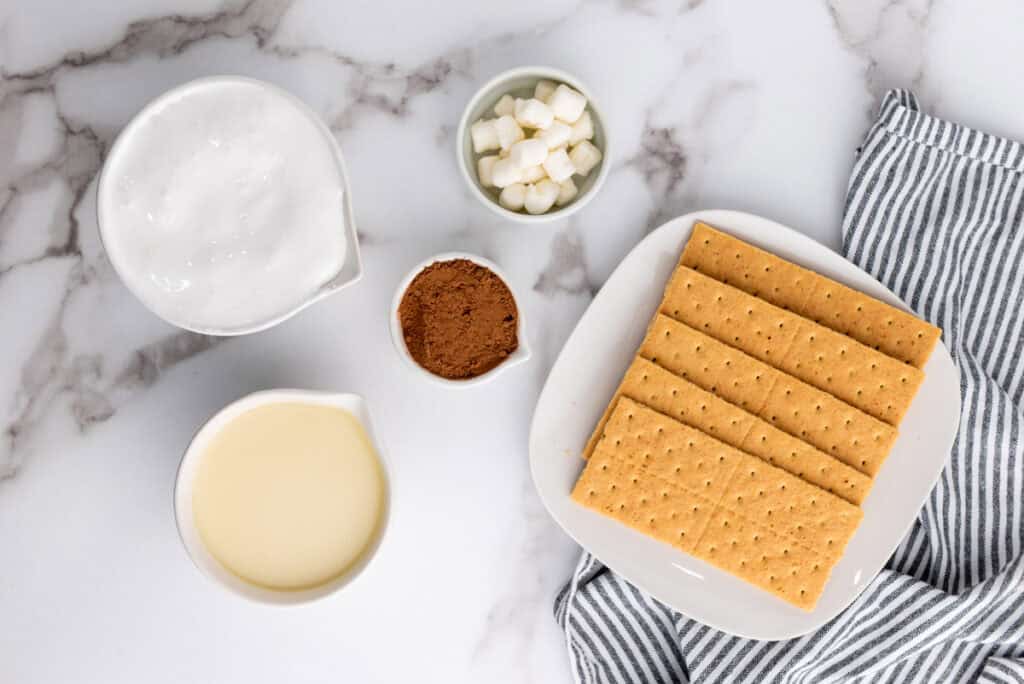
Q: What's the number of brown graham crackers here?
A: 5